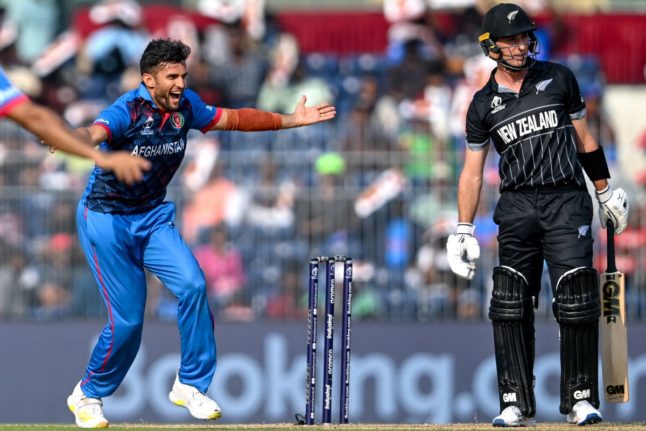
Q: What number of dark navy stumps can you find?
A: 3